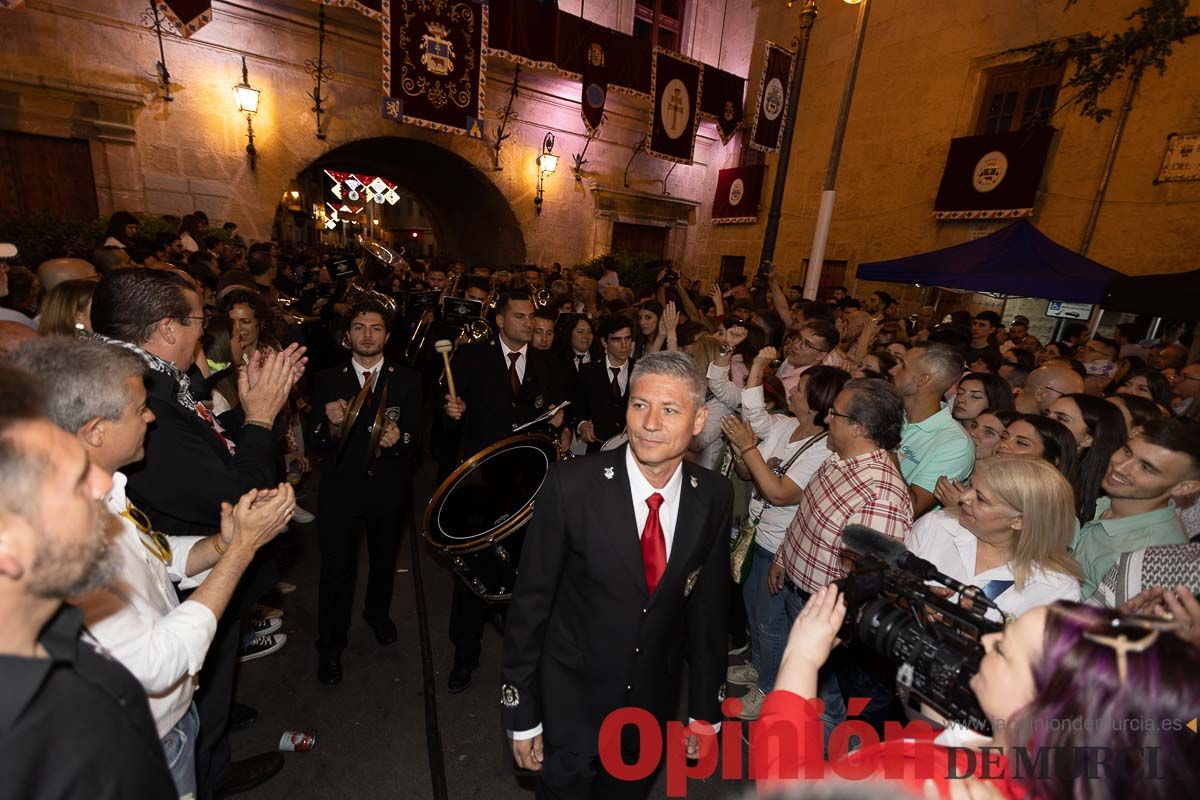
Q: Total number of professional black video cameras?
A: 1